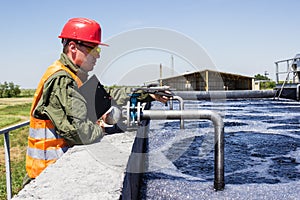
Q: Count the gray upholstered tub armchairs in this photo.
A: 0